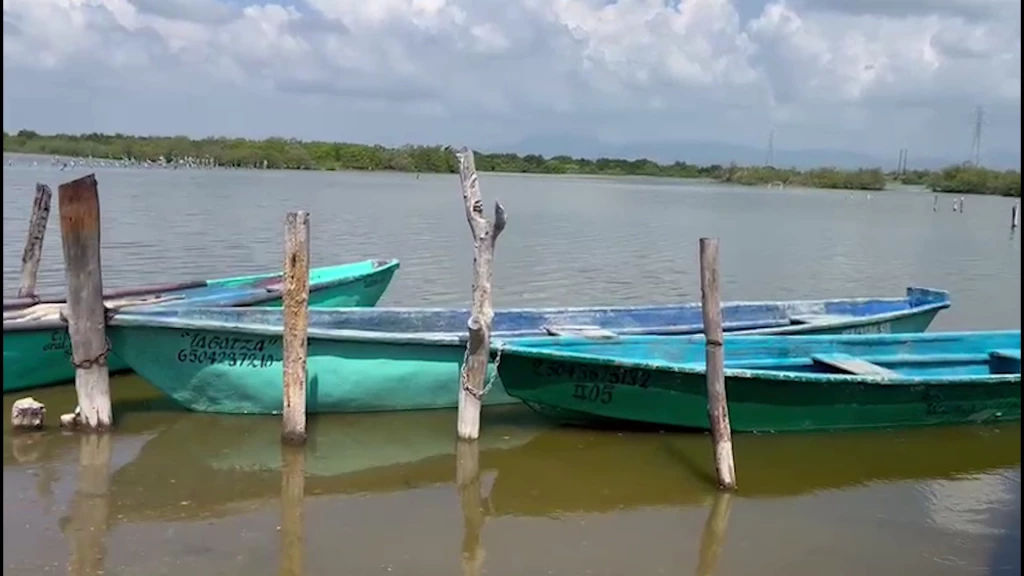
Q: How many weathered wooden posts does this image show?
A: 5